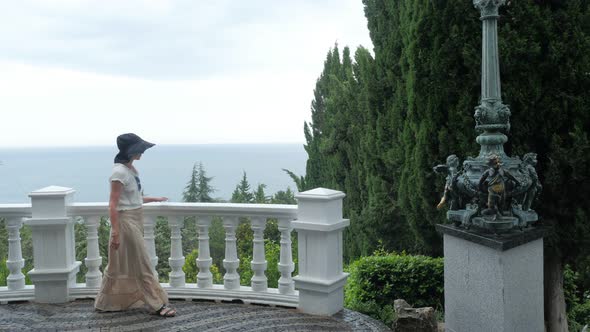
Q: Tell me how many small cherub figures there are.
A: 3